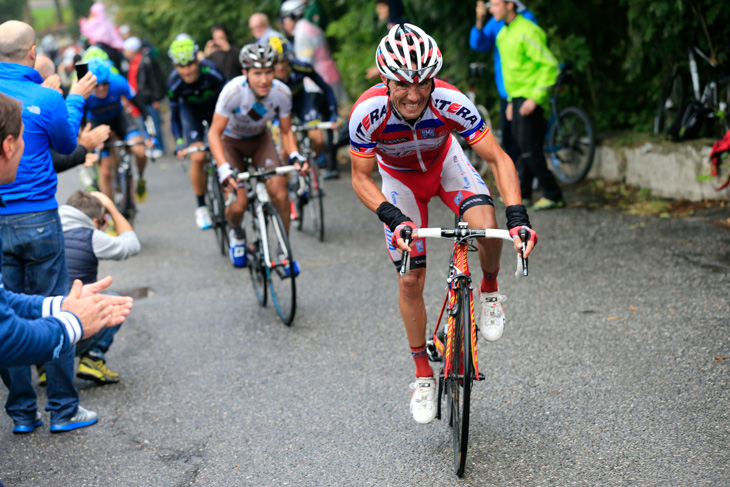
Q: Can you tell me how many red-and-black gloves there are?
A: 2